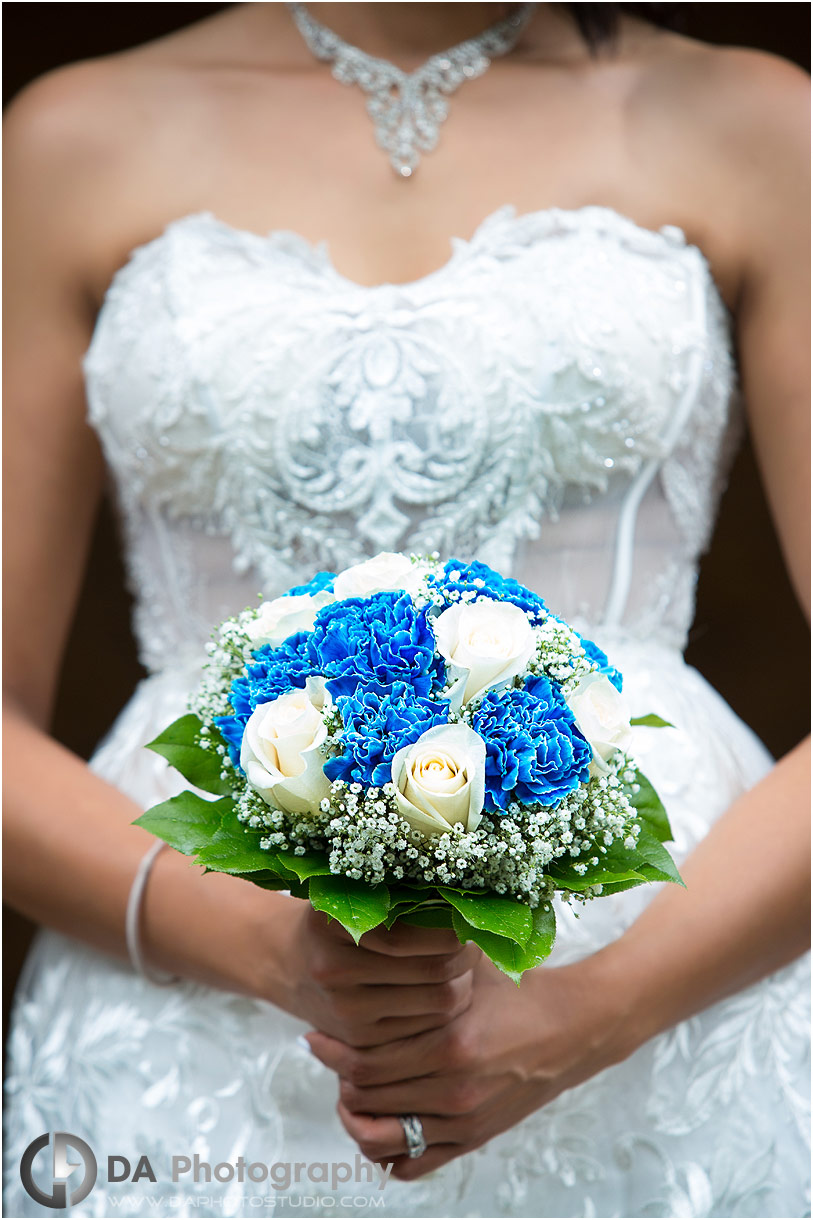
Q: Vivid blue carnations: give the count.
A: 7